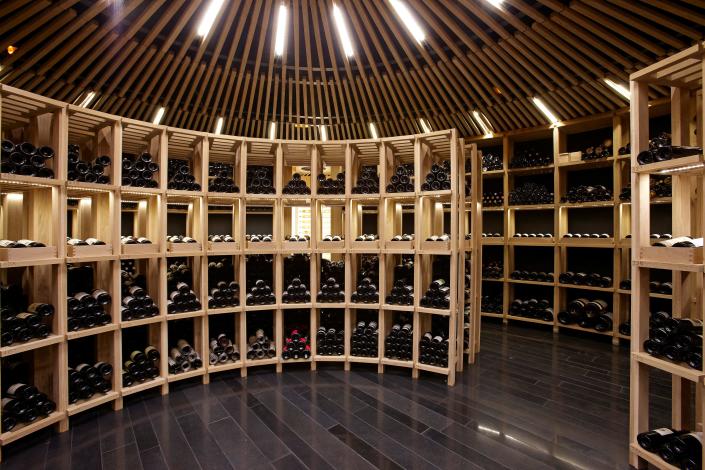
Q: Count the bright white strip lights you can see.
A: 15